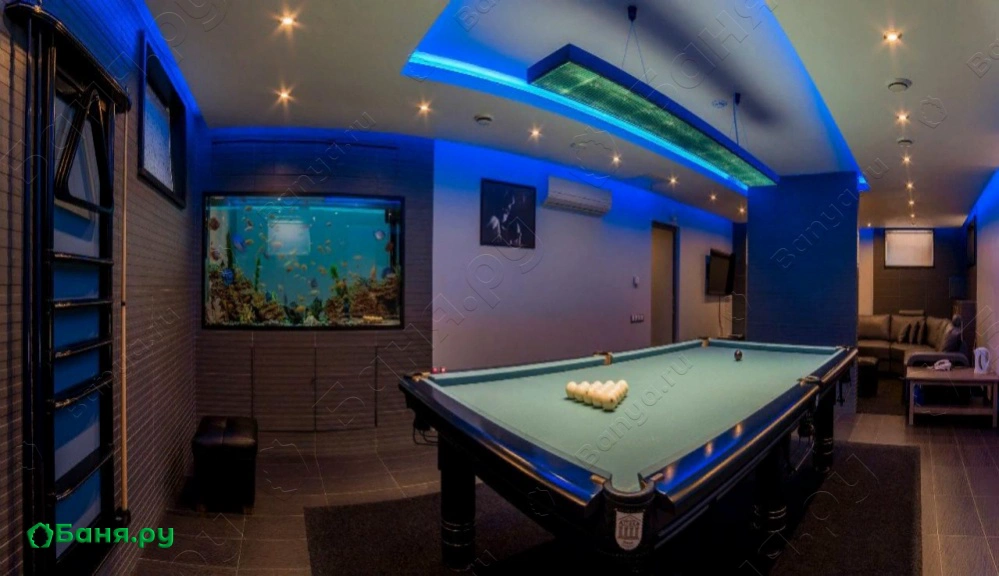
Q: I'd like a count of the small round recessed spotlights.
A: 15